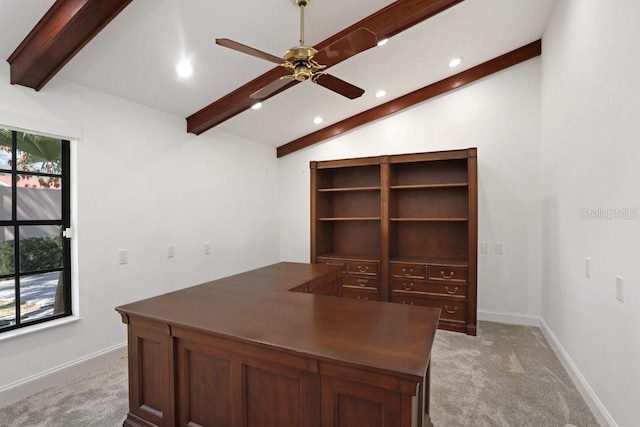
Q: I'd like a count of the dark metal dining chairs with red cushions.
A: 0